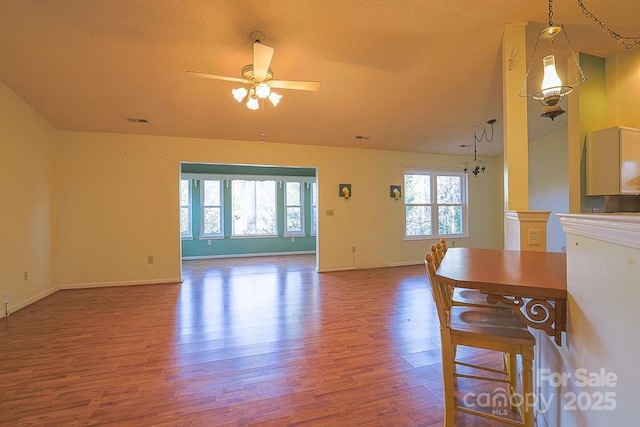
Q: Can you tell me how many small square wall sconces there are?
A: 2